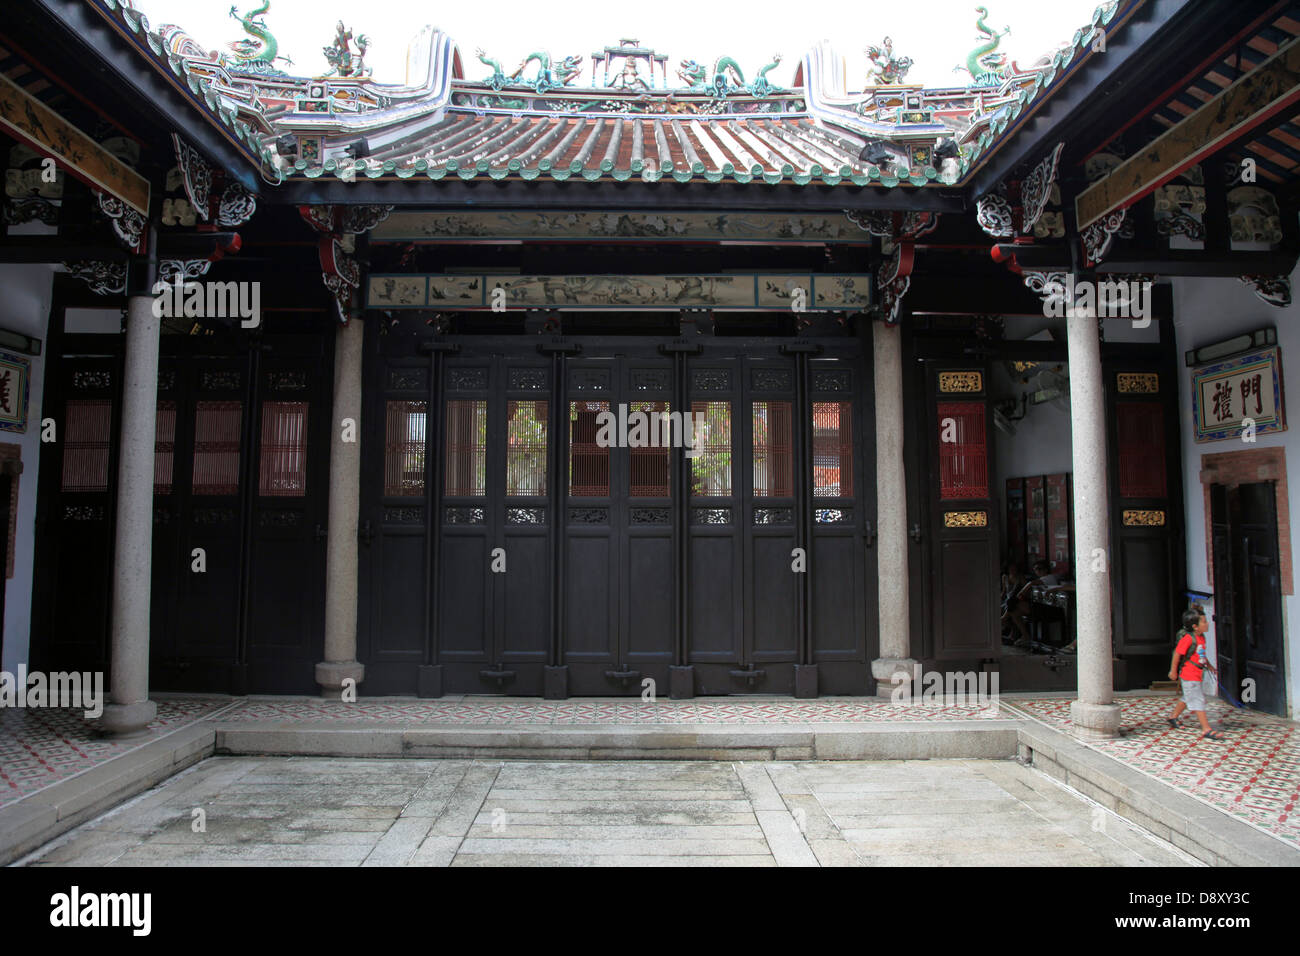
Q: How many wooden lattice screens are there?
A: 14